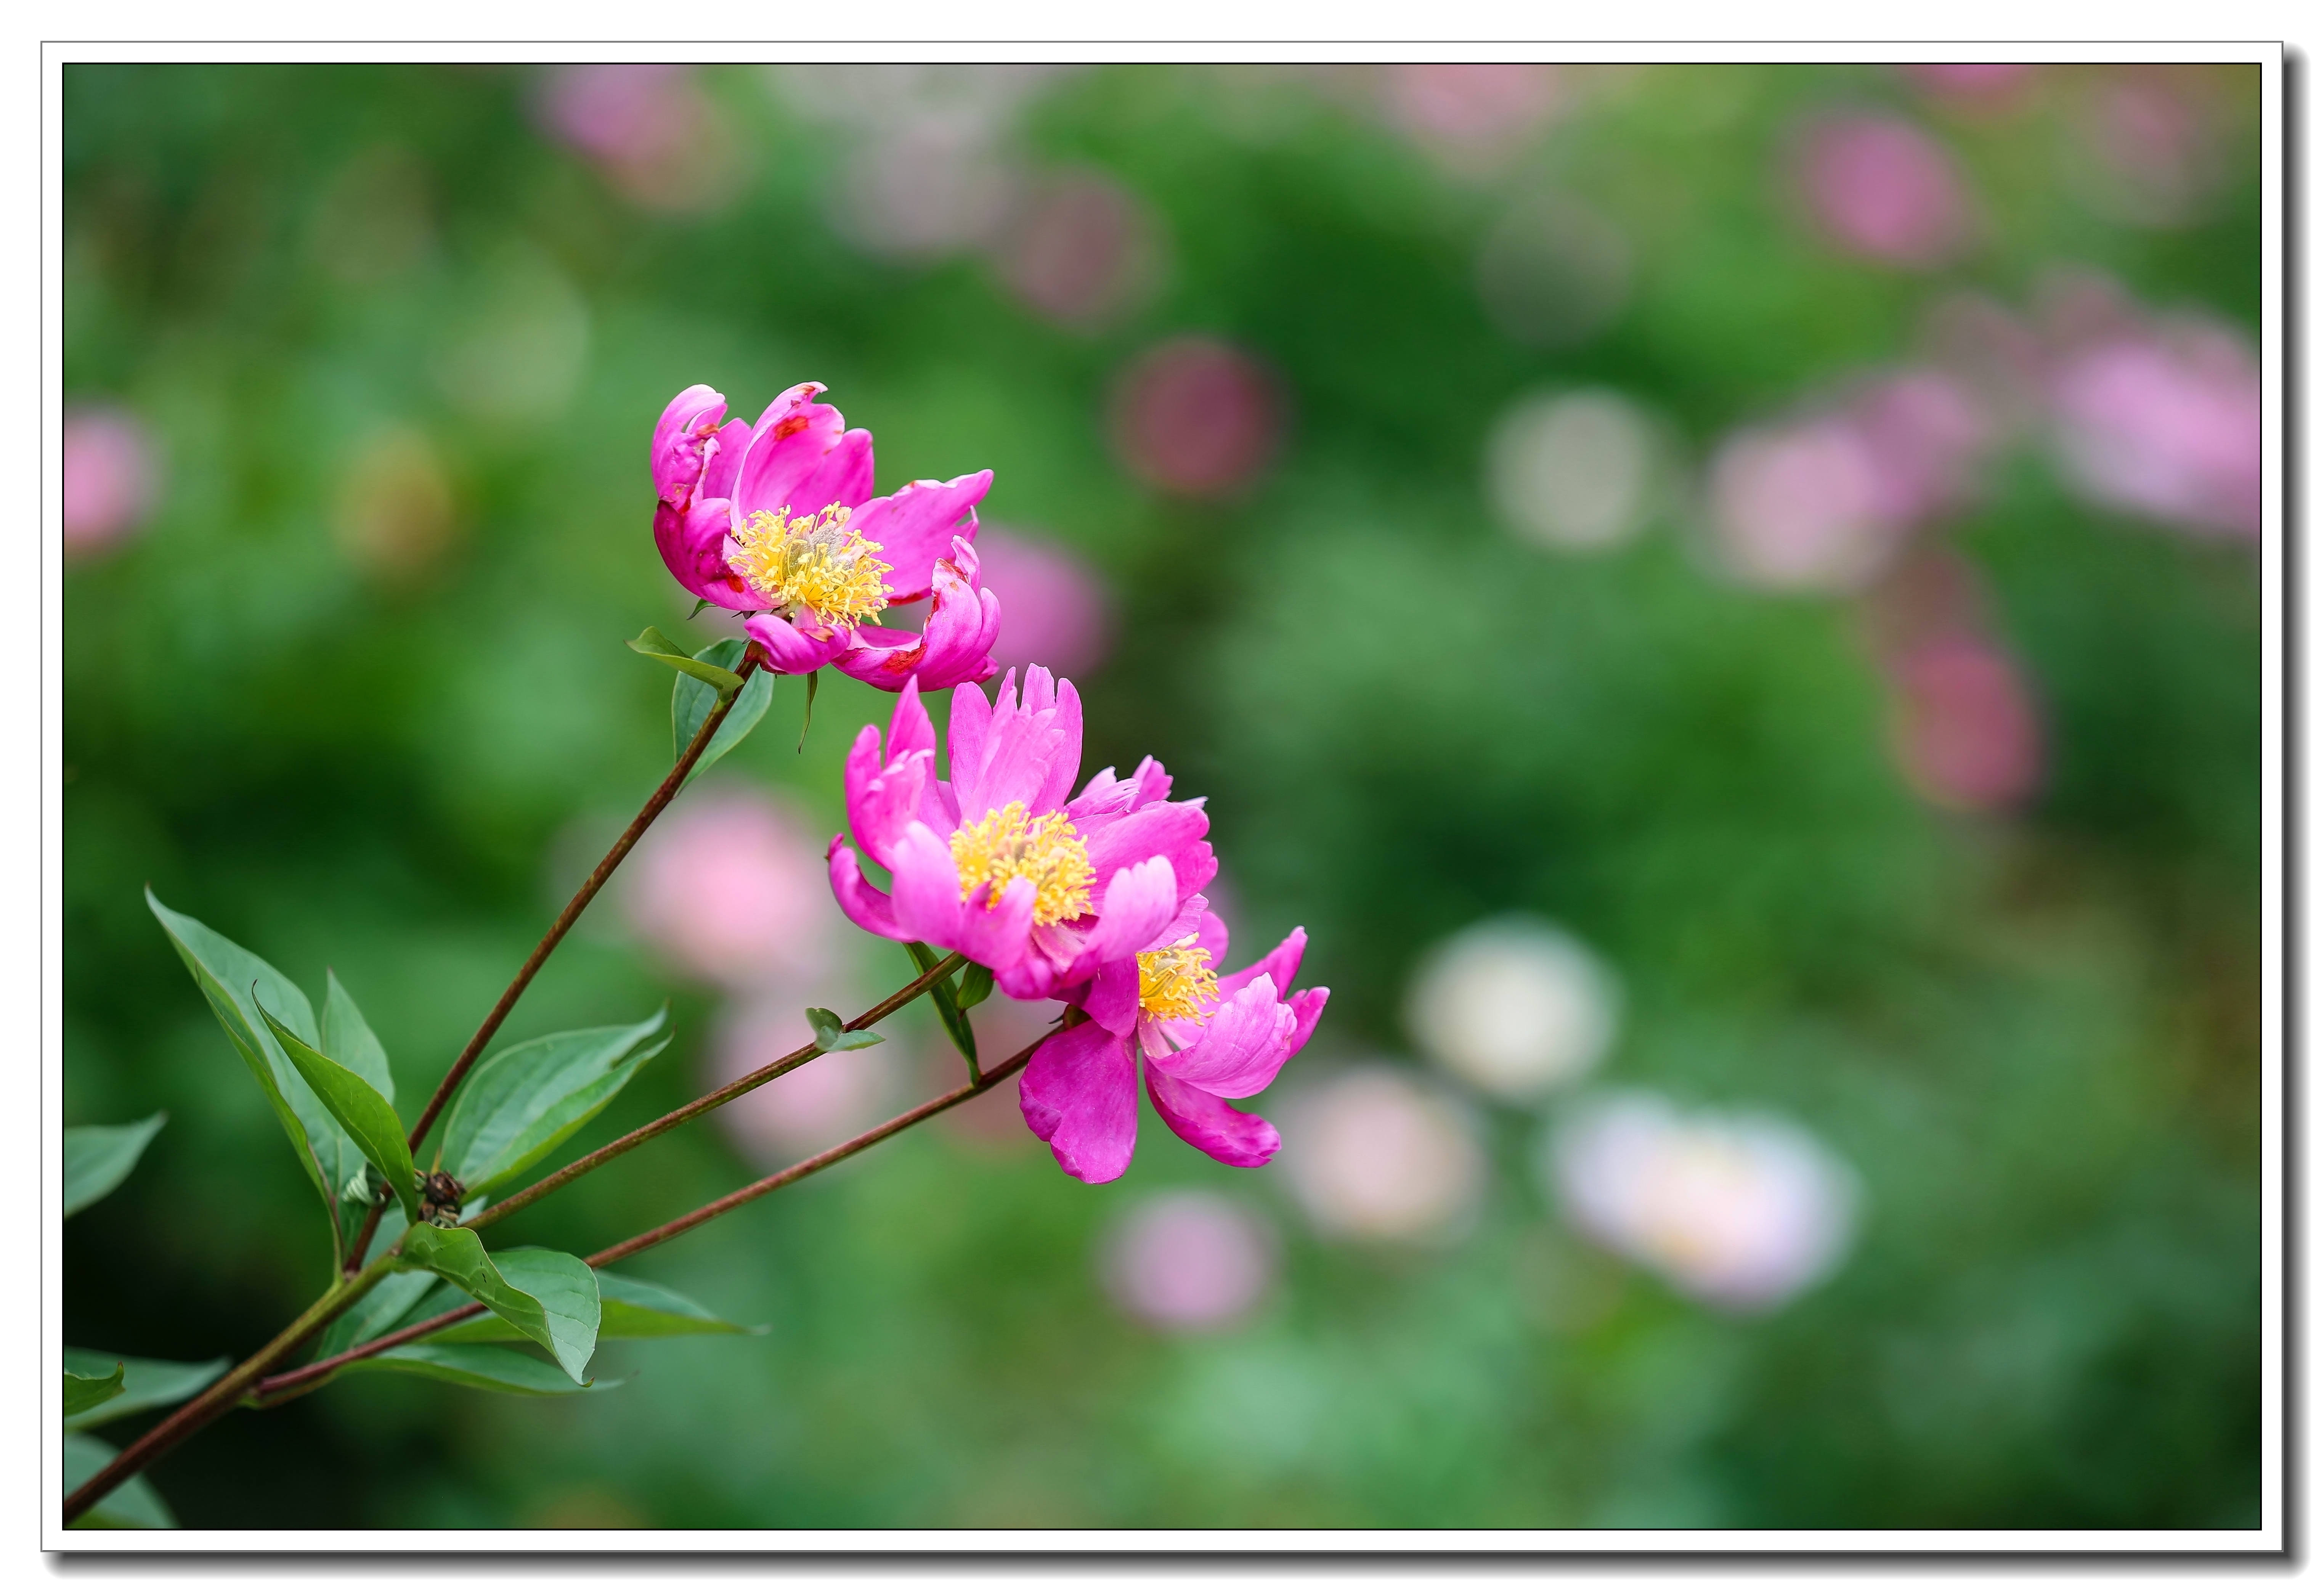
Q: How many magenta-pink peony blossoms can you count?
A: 3